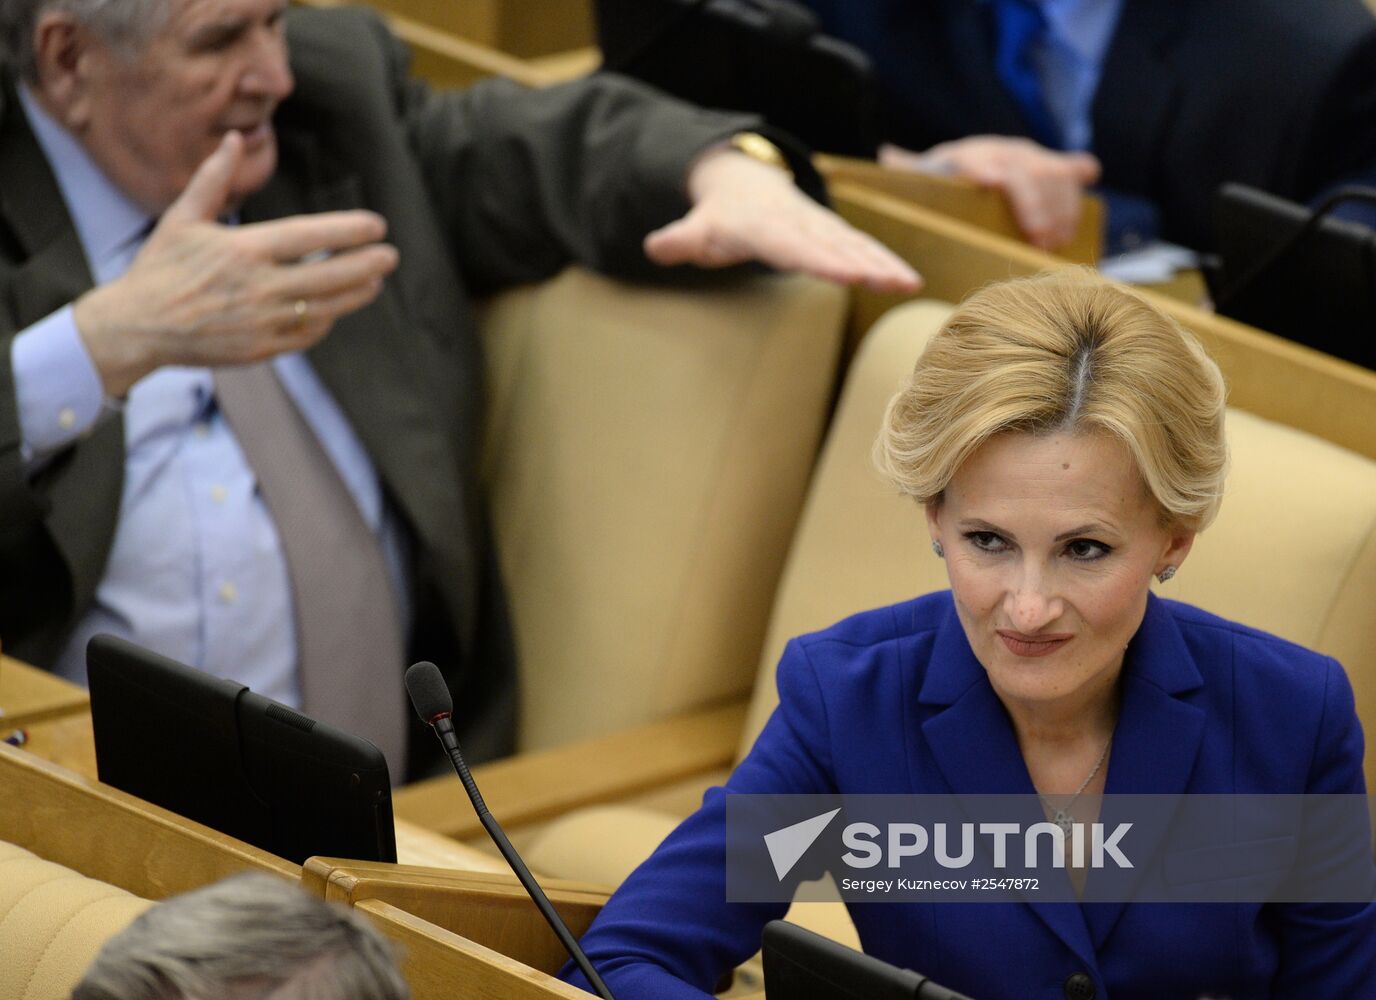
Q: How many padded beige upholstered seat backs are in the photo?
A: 3